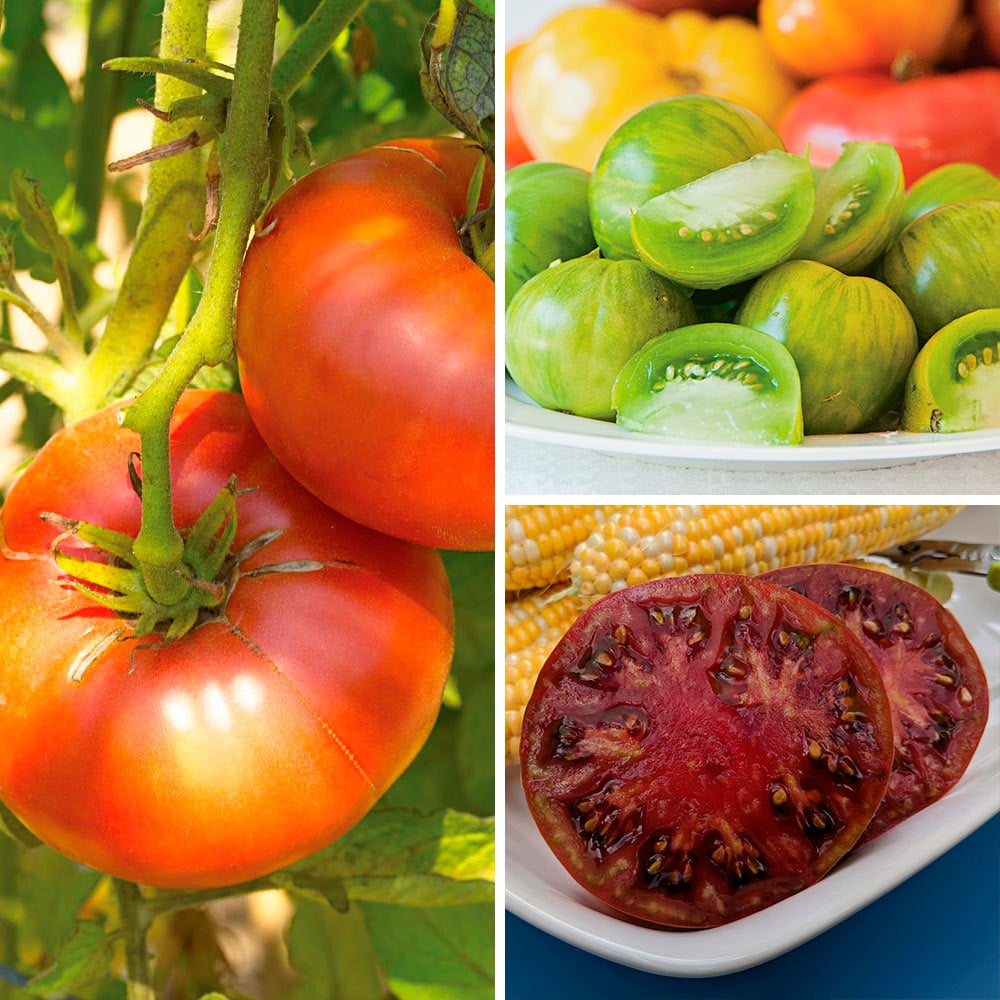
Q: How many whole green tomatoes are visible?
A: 6